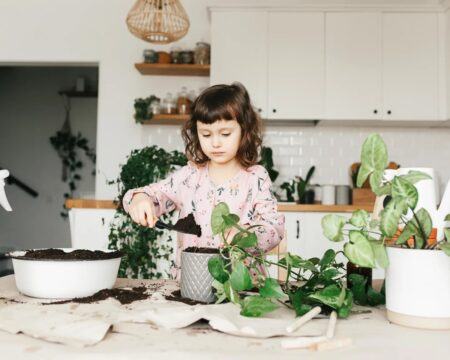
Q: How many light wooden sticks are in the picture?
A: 4